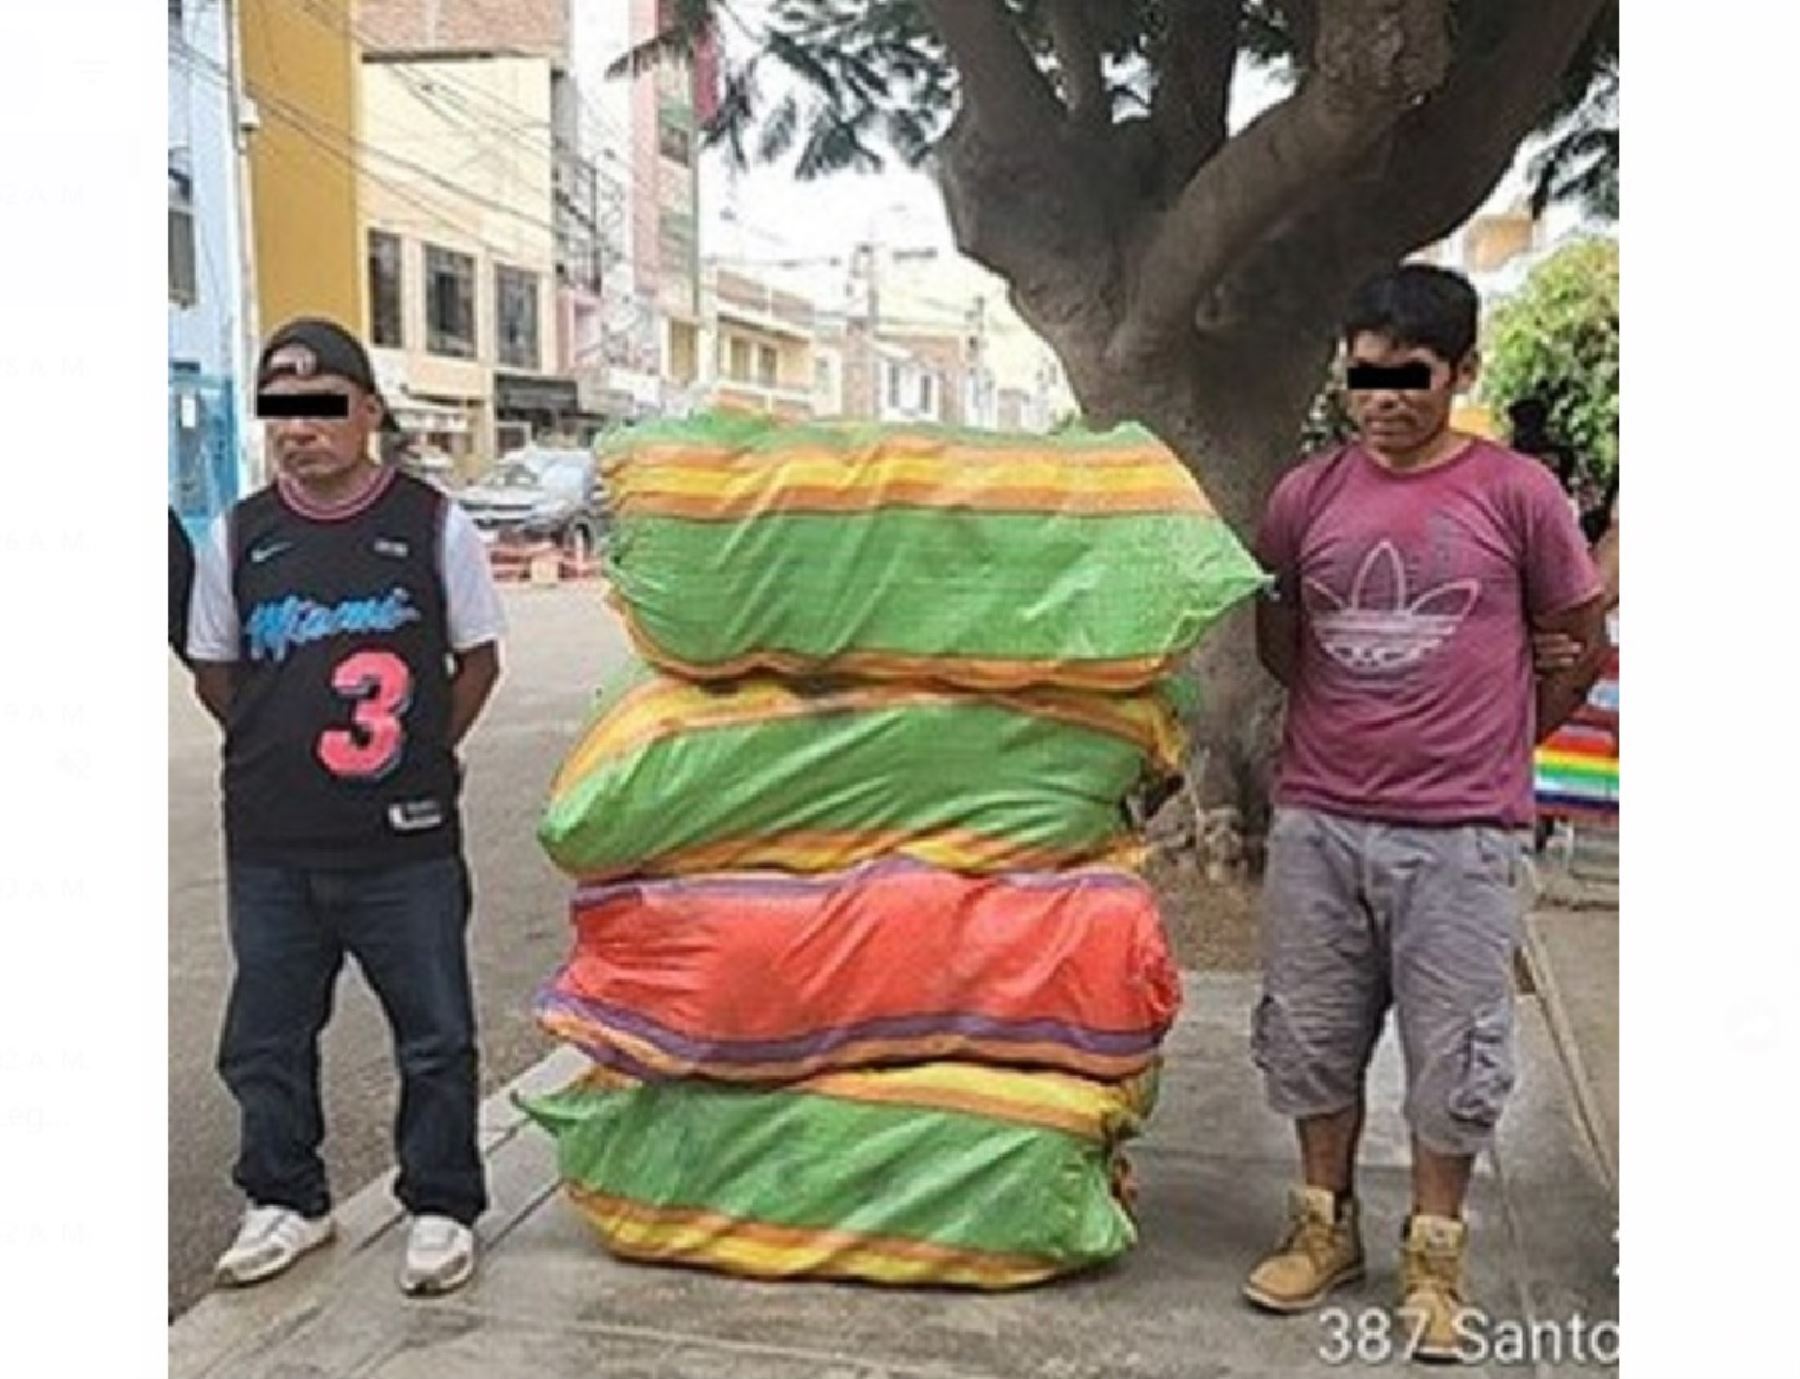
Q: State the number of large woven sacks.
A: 4